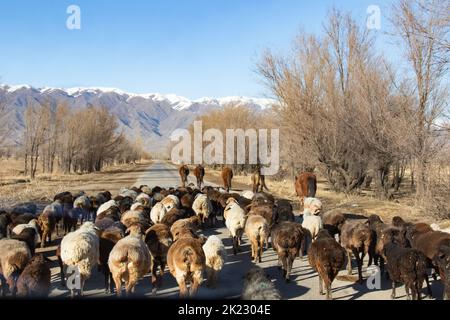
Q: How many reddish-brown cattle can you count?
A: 5